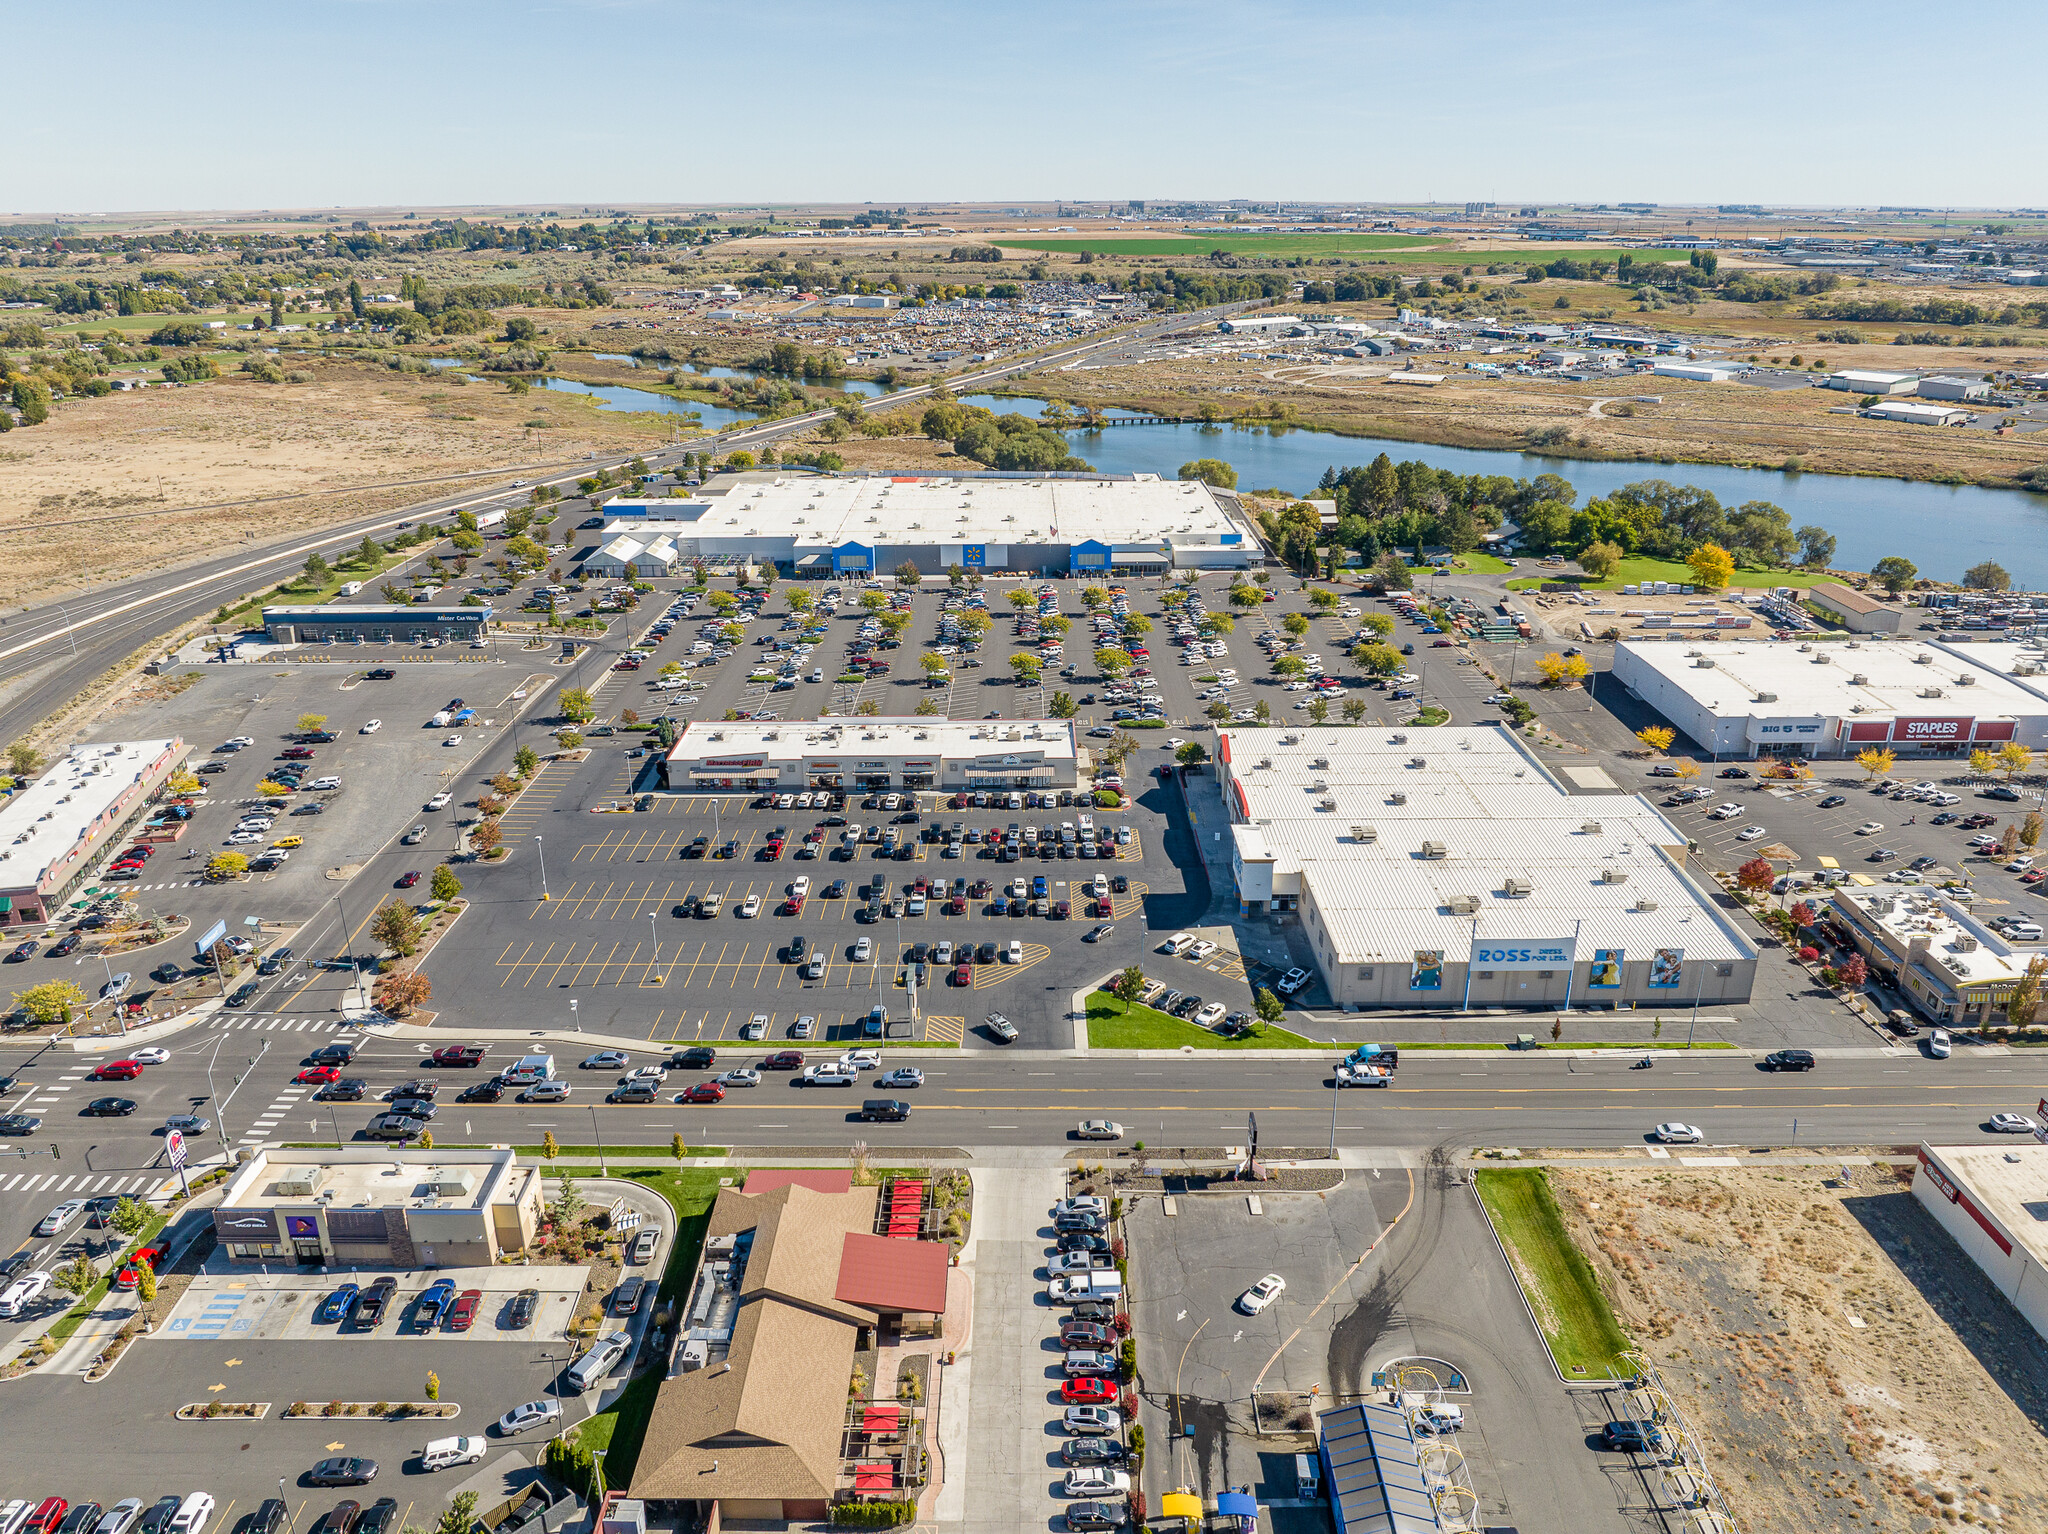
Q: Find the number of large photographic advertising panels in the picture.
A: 3